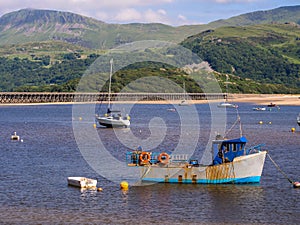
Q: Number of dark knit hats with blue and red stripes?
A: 0